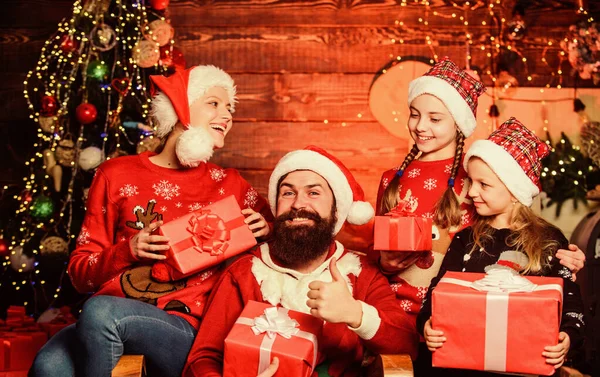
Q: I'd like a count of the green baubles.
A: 2